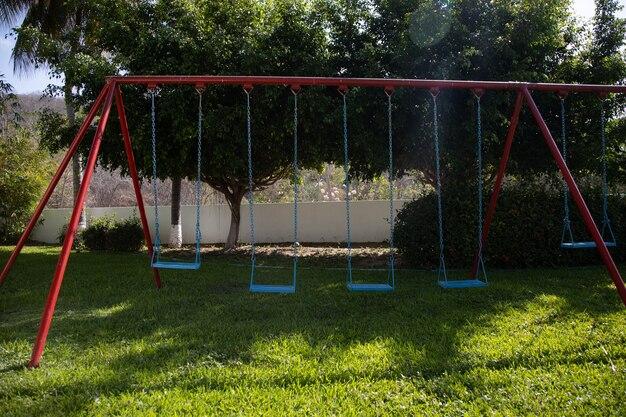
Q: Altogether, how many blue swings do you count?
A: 5